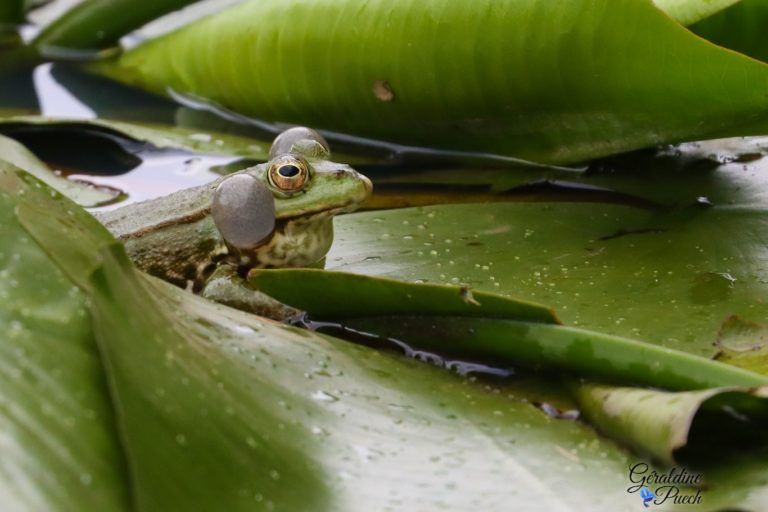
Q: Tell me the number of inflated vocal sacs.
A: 2